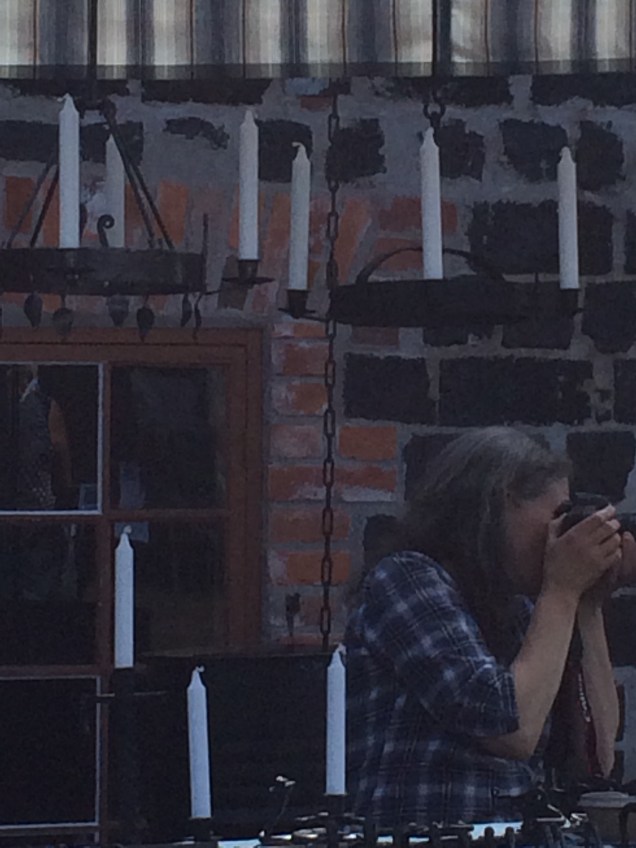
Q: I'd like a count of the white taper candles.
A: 9